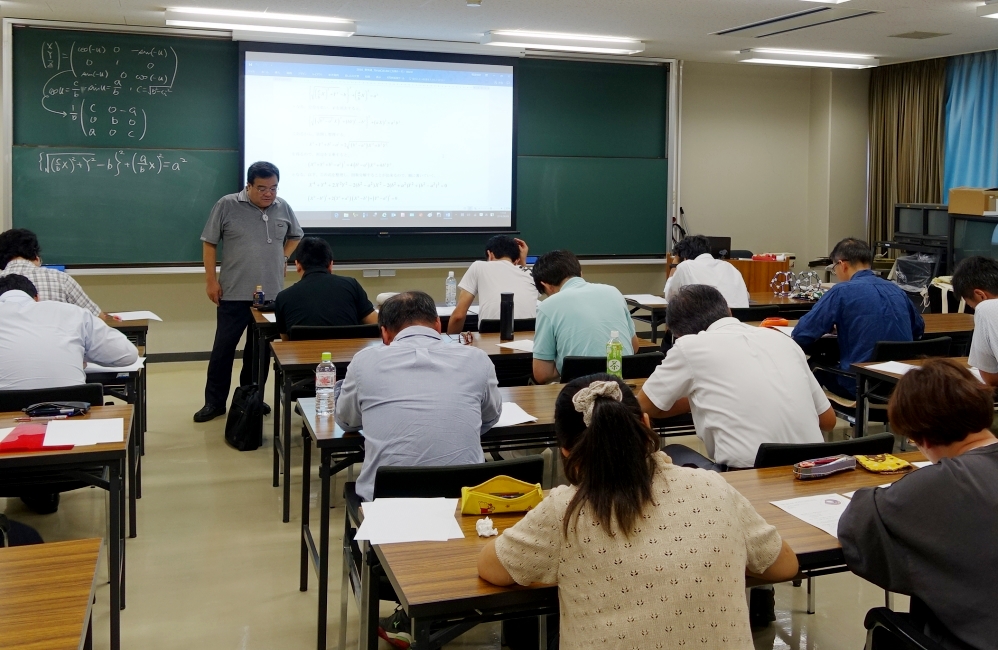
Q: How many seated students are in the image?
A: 12